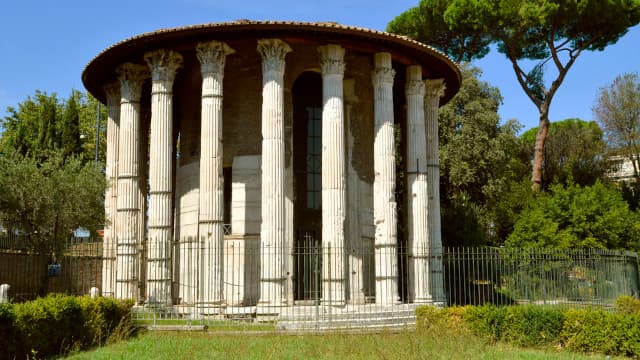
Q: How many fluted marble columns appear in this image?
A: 9